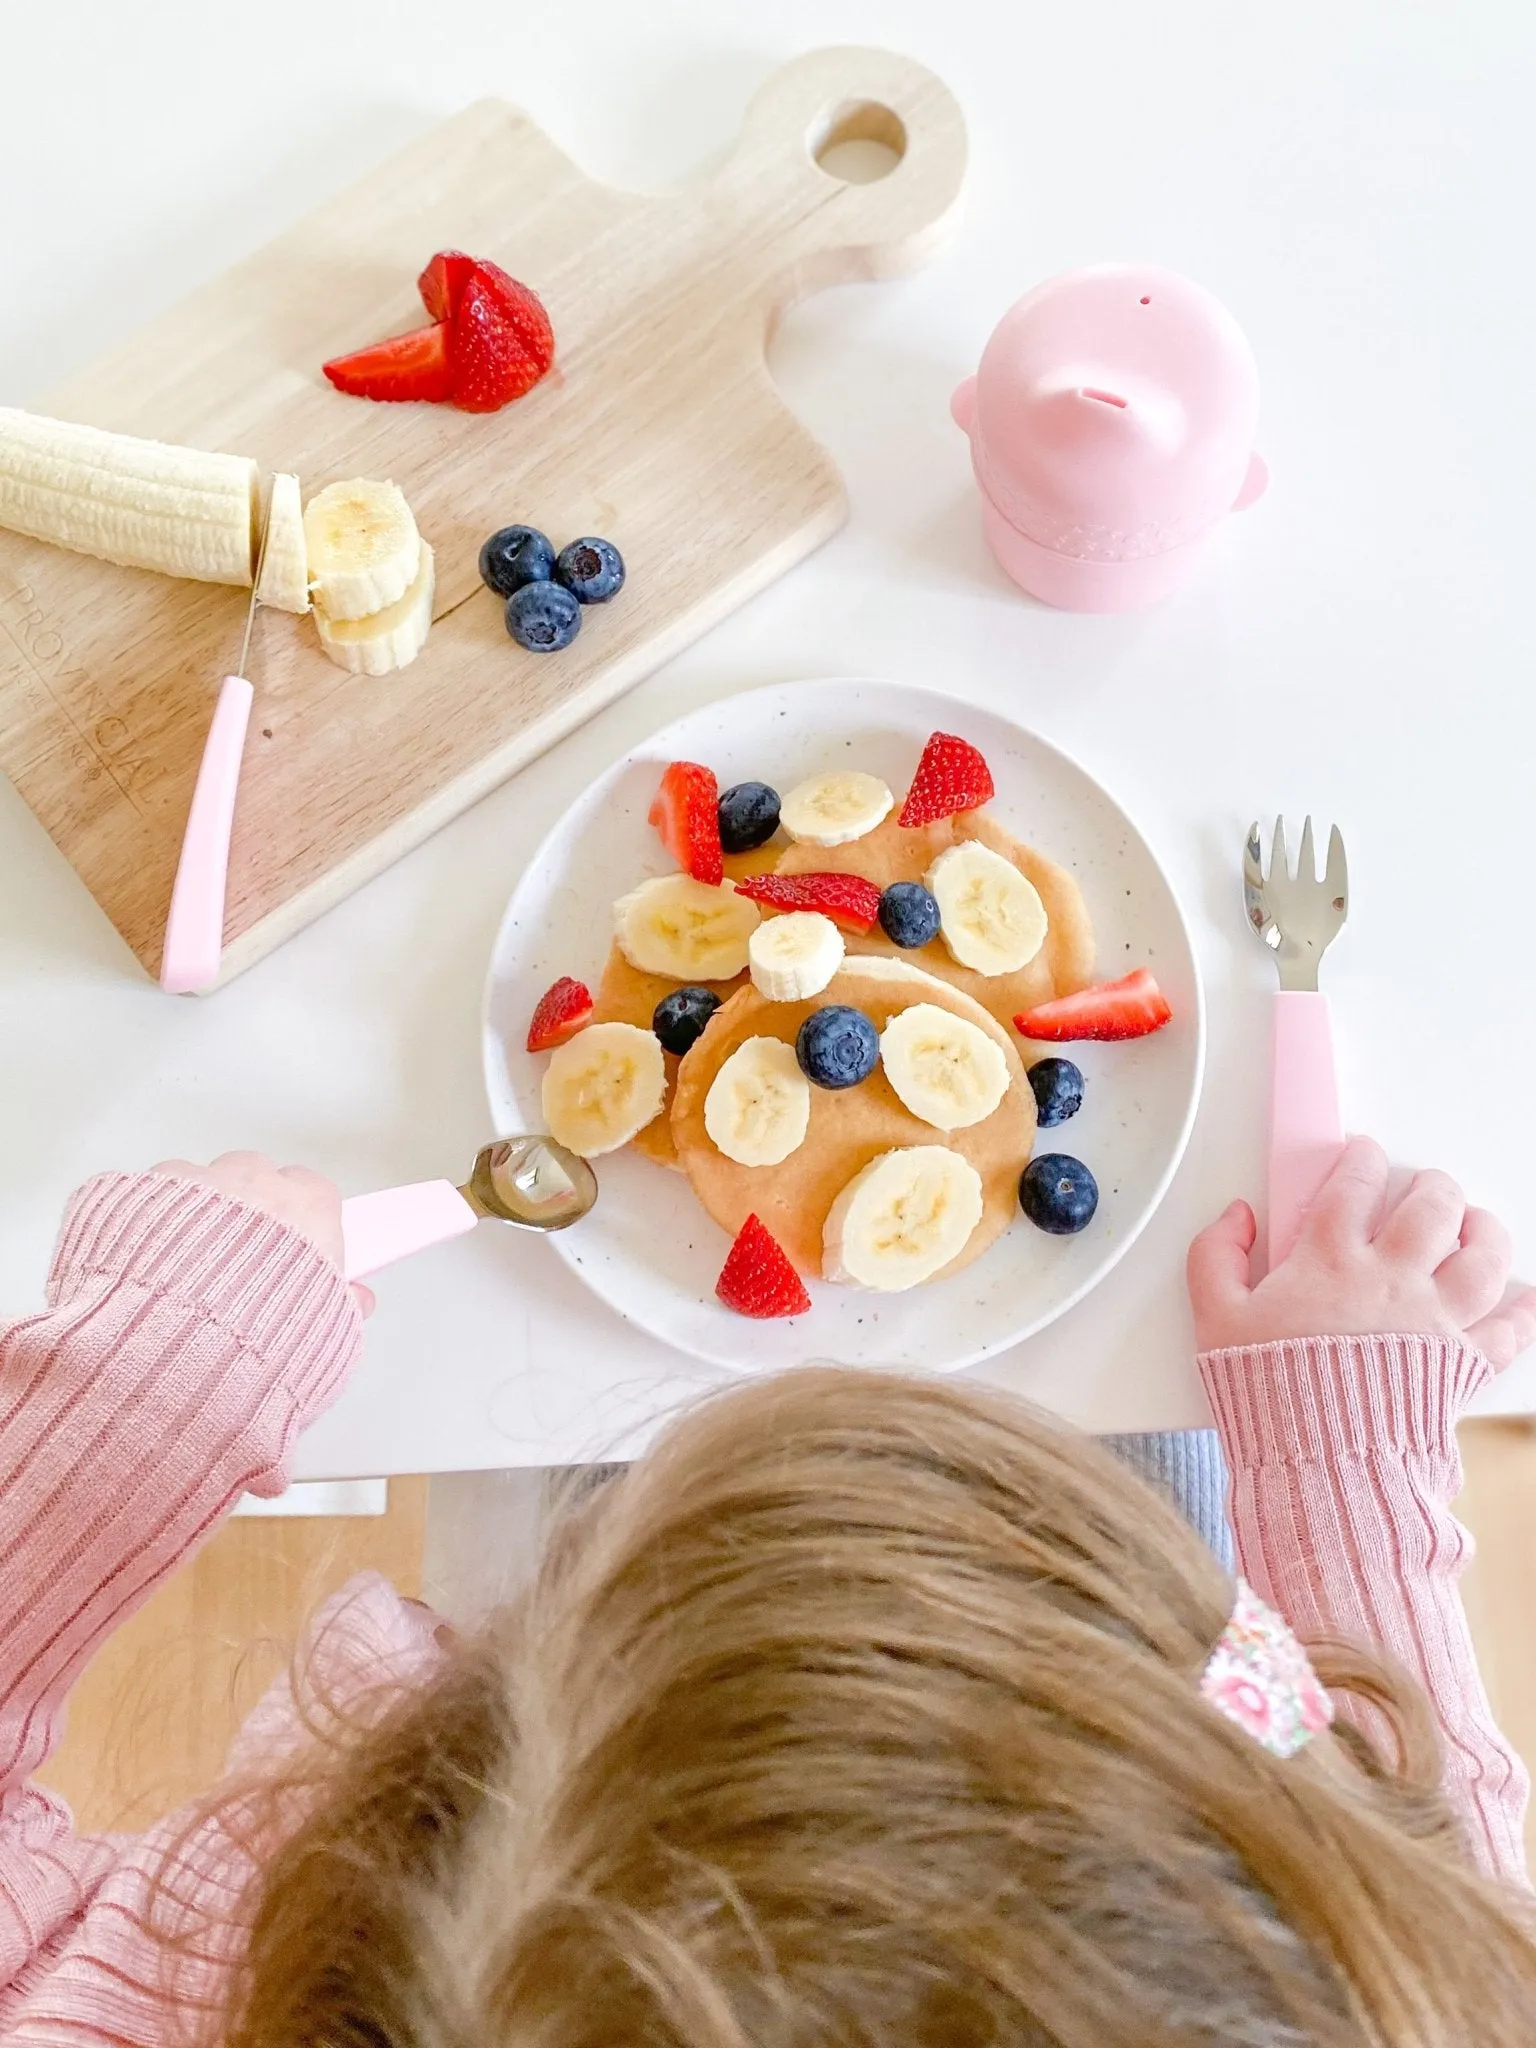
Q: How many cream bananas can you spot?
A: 12